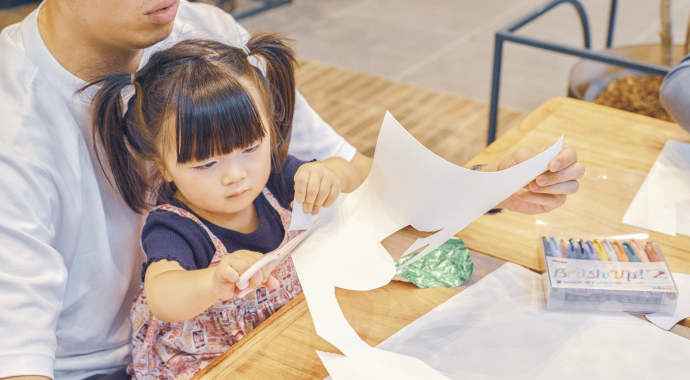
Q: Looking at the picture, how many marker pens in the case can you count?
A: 12